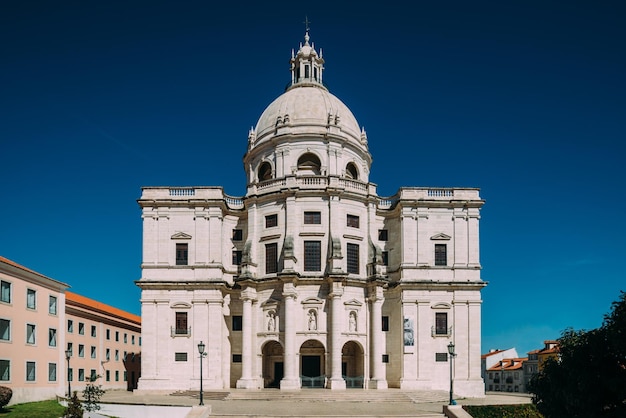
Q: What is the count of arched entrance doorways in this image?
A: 3